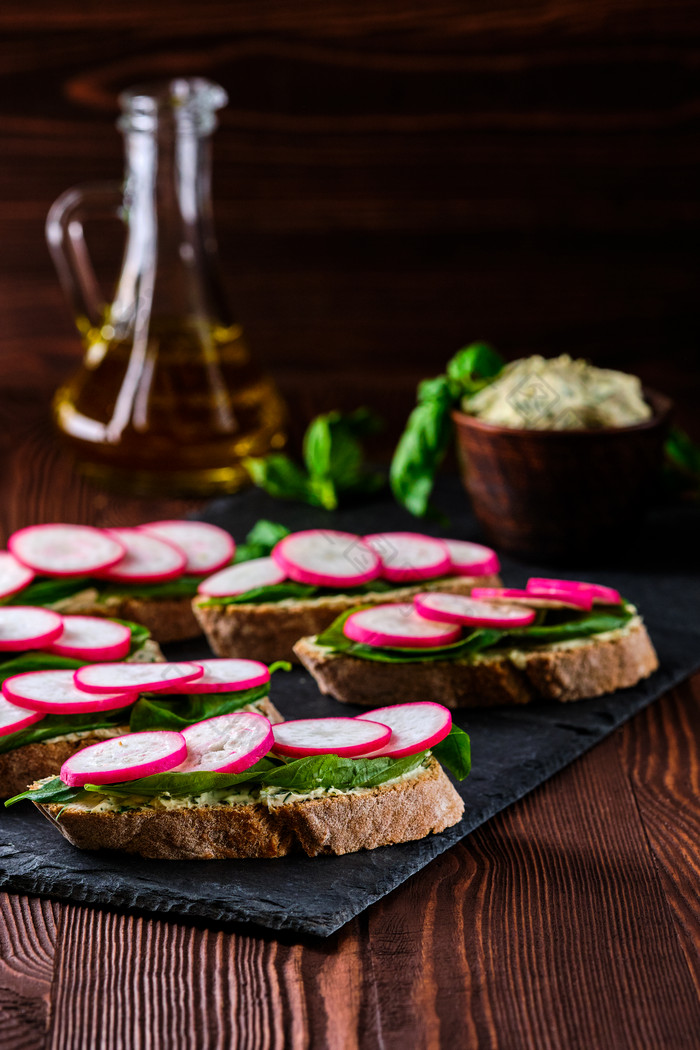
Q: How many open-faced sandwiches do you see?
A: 6